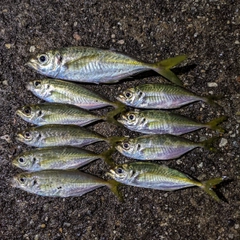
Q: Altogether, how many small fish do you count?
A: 9